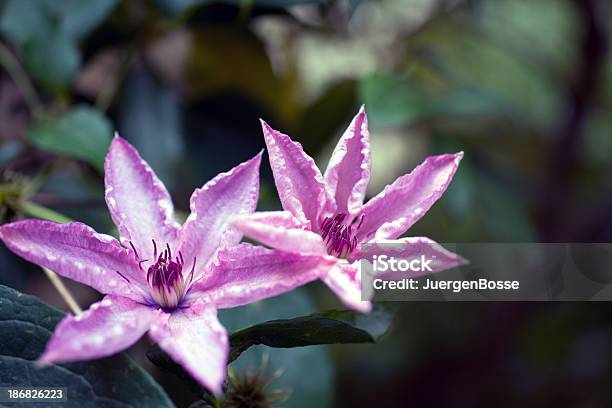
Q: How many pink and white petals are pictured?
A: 12